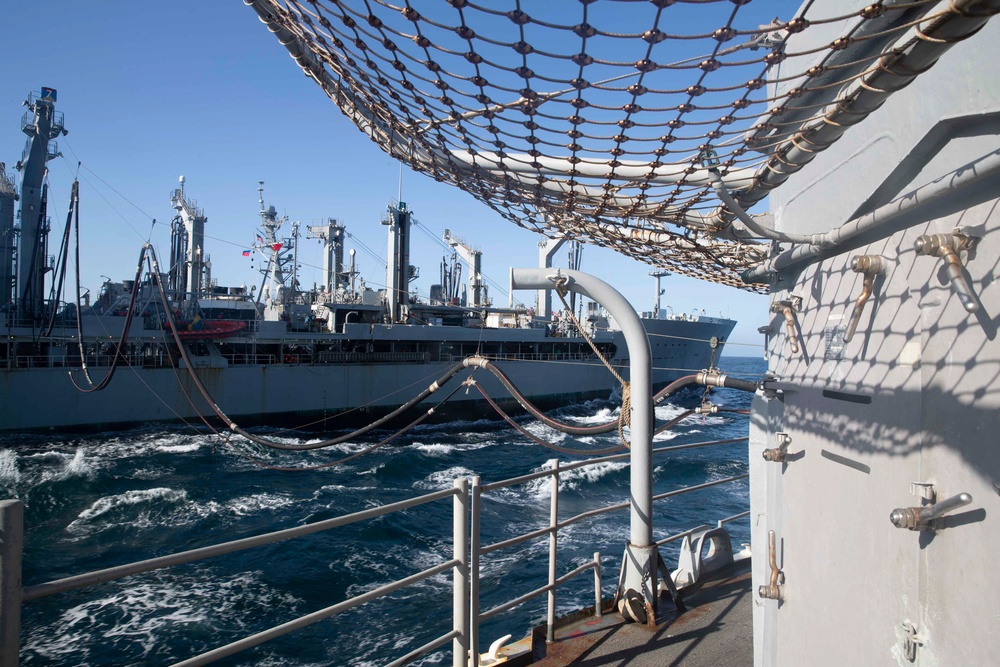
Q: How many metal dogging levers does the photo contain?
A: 6